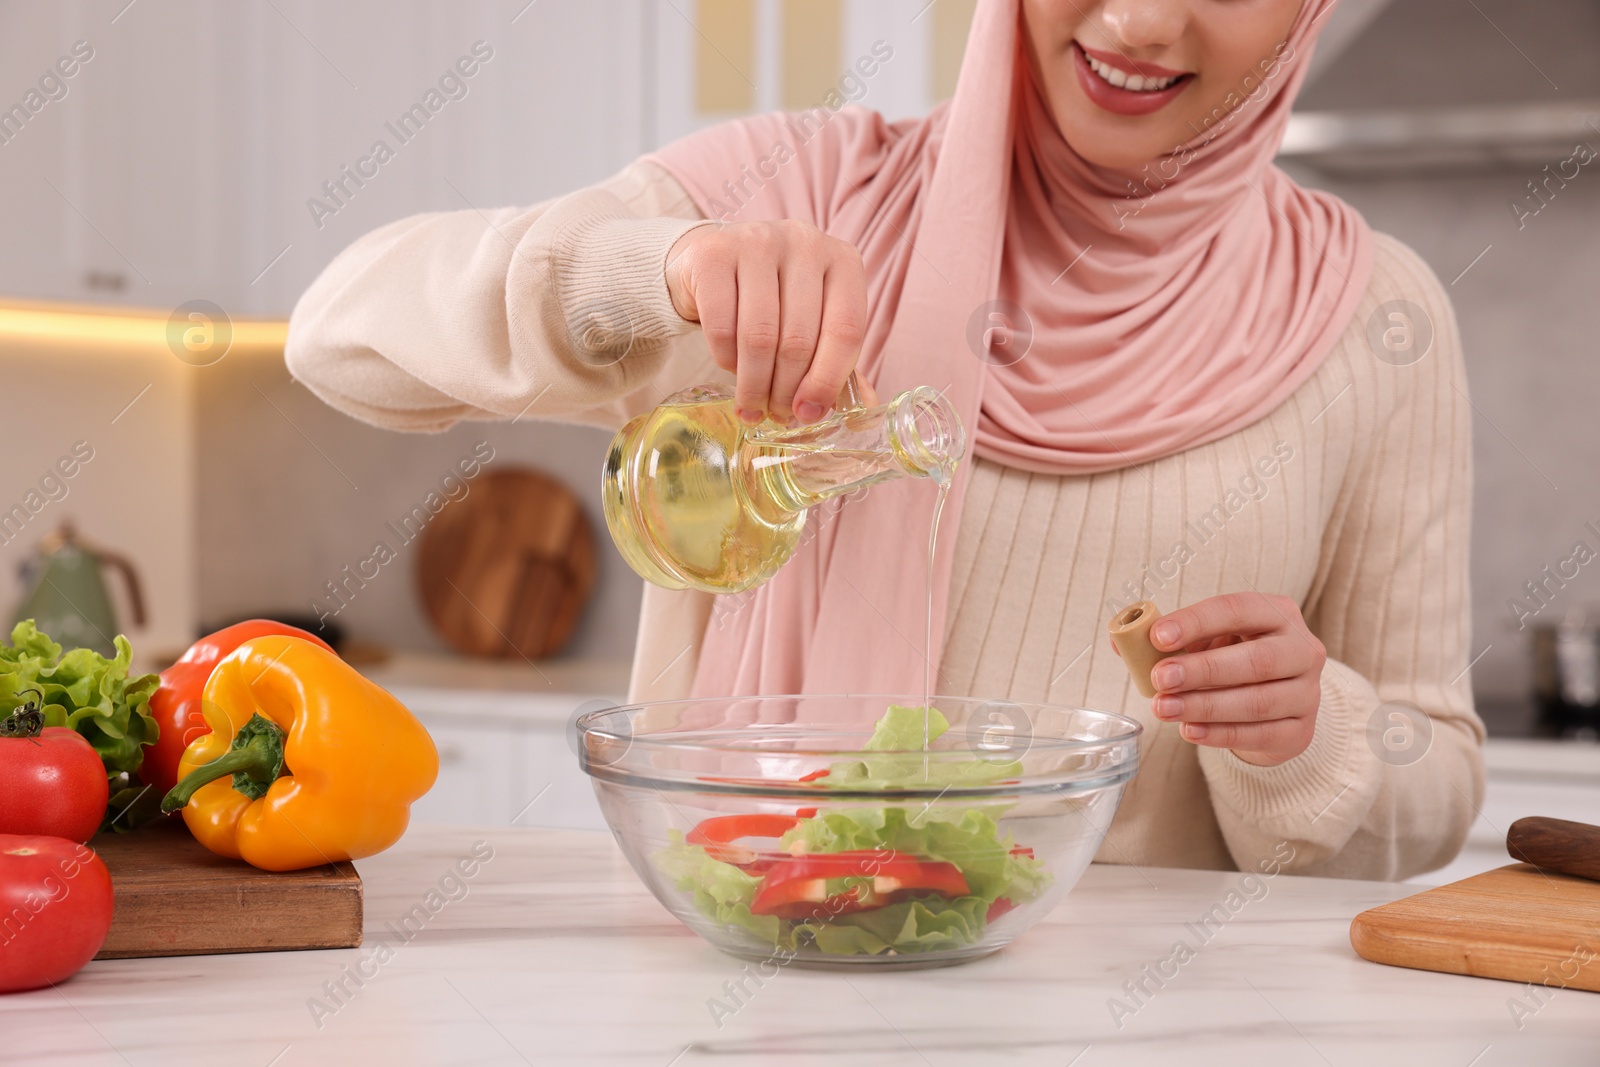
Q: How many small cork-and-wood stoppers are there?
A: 1